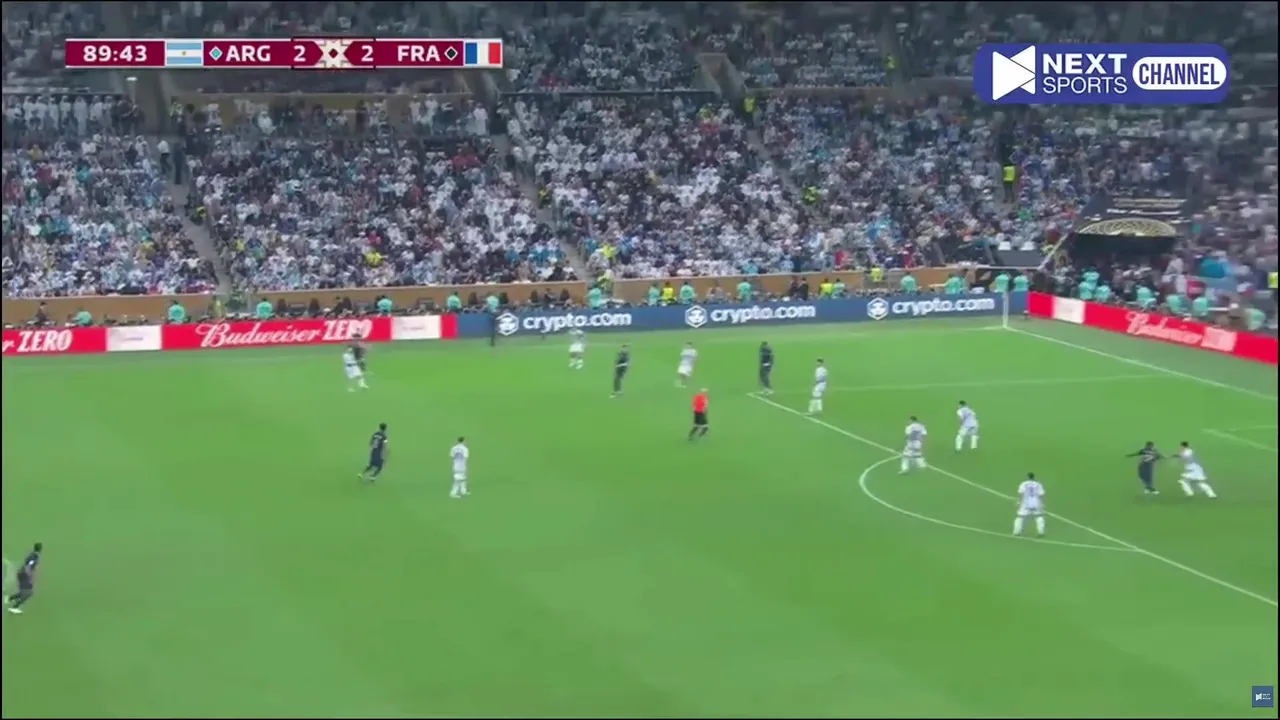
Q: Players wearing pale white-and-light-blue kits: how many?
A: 9